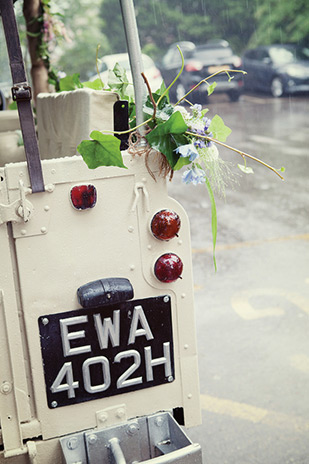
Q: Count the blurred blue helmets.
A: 0